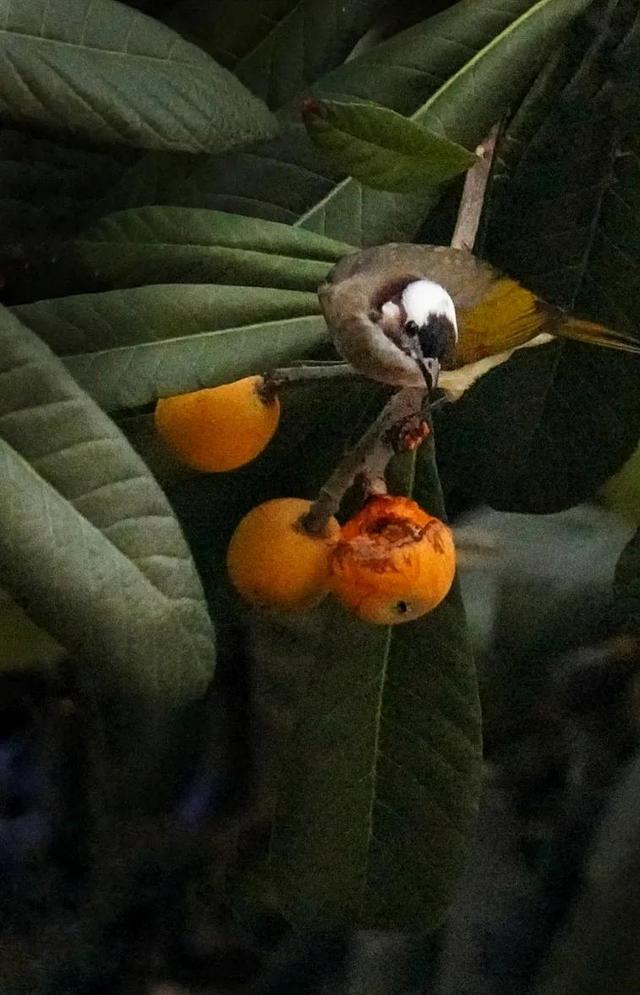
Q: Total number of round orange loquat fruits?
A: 3